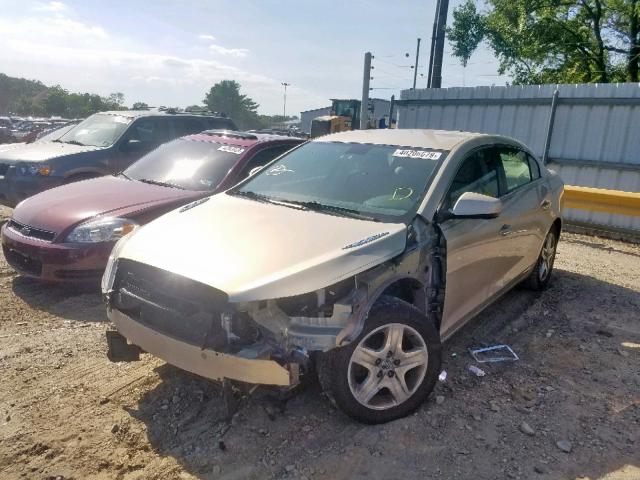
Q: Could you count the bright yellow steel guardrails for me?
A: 1